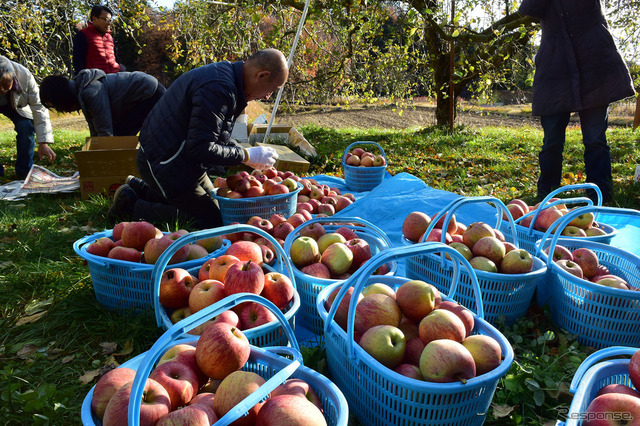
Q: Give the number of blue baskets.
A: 11